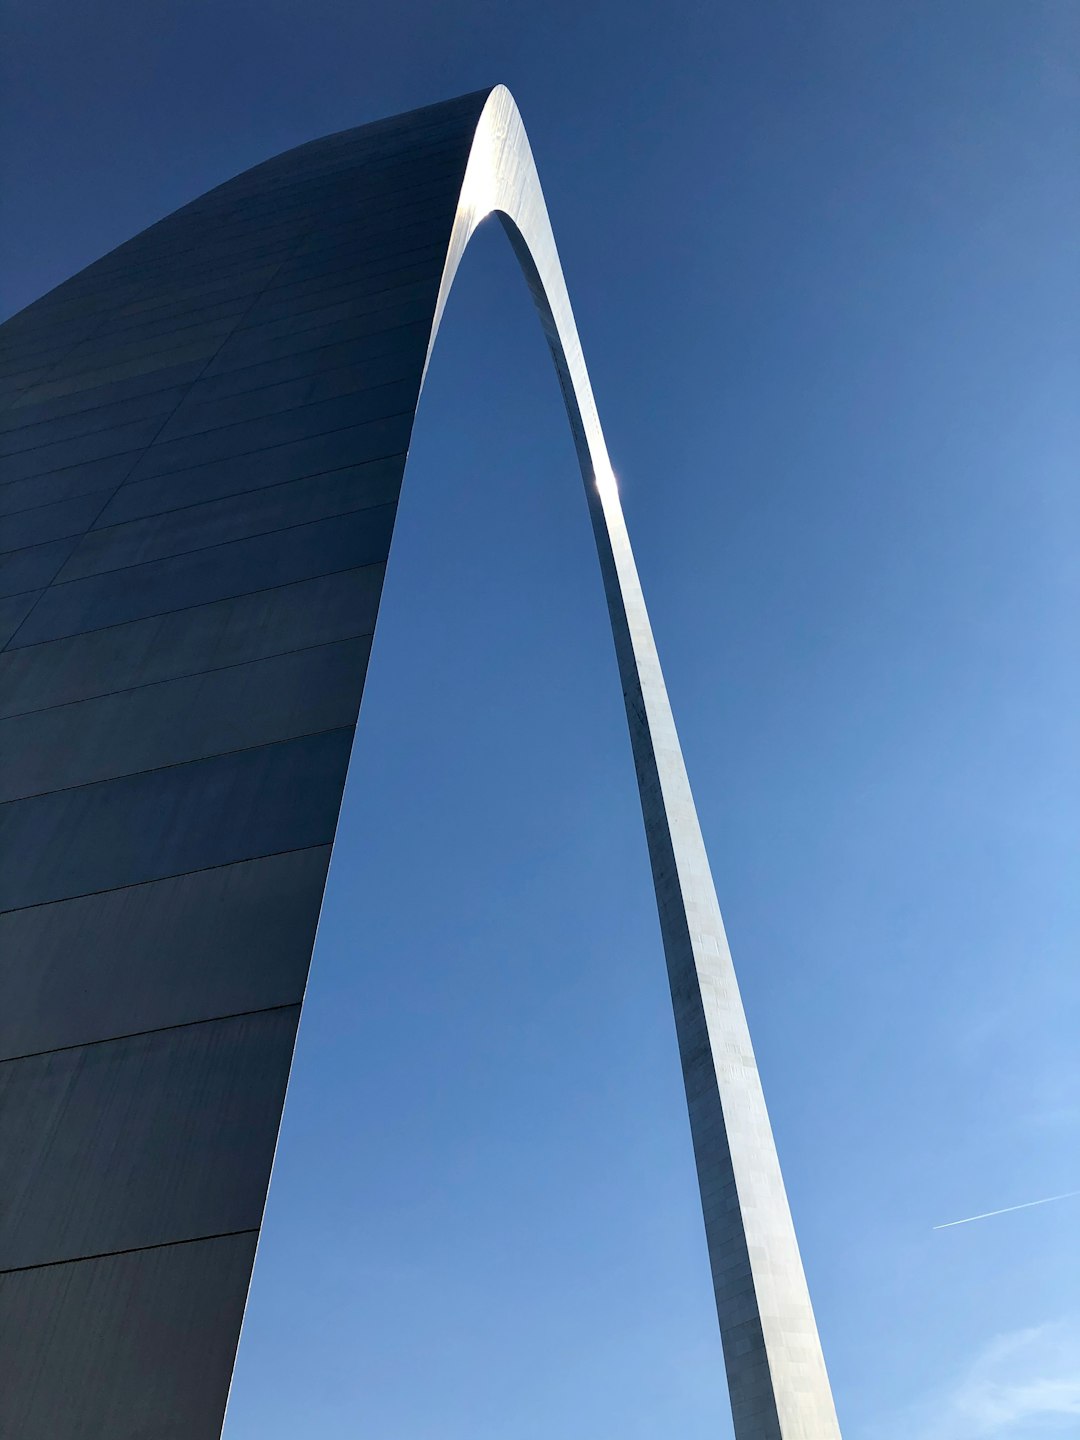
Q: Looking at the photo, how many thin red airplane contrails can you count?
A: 0